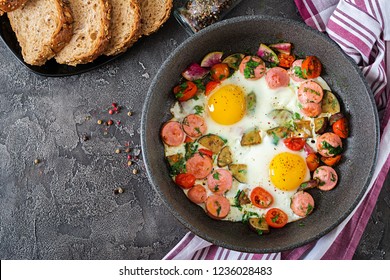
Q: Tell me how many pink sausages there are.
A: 14